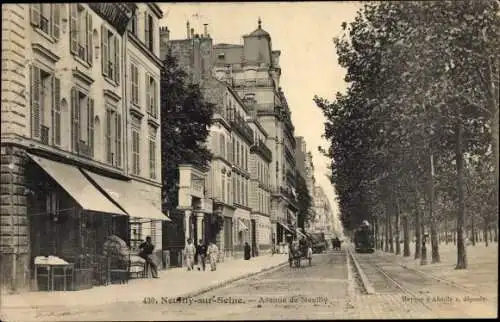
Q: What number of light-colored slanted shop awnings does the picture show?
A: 2